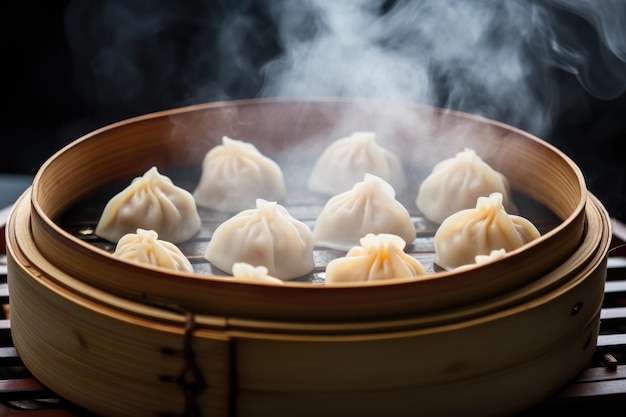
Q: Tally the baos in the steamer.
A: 11